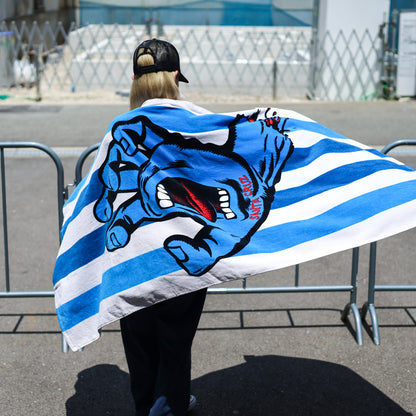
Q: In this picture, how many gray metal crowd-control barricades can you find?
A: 3